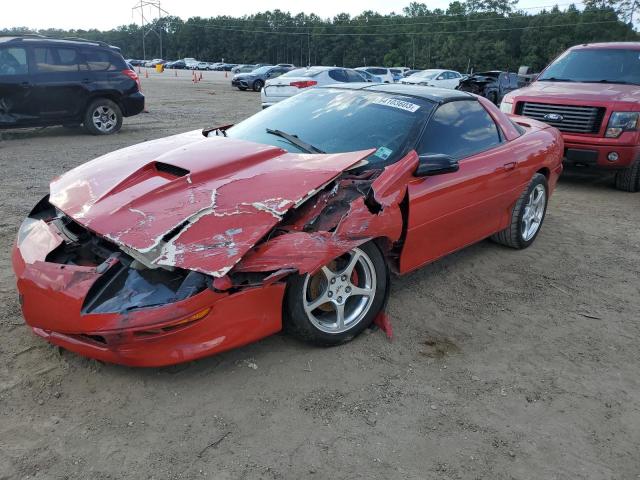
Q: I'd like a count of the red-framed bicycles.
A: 0